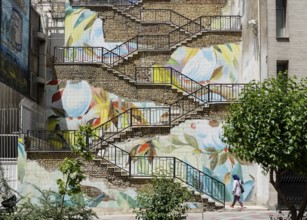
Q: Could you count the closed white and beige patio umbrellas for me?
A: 0